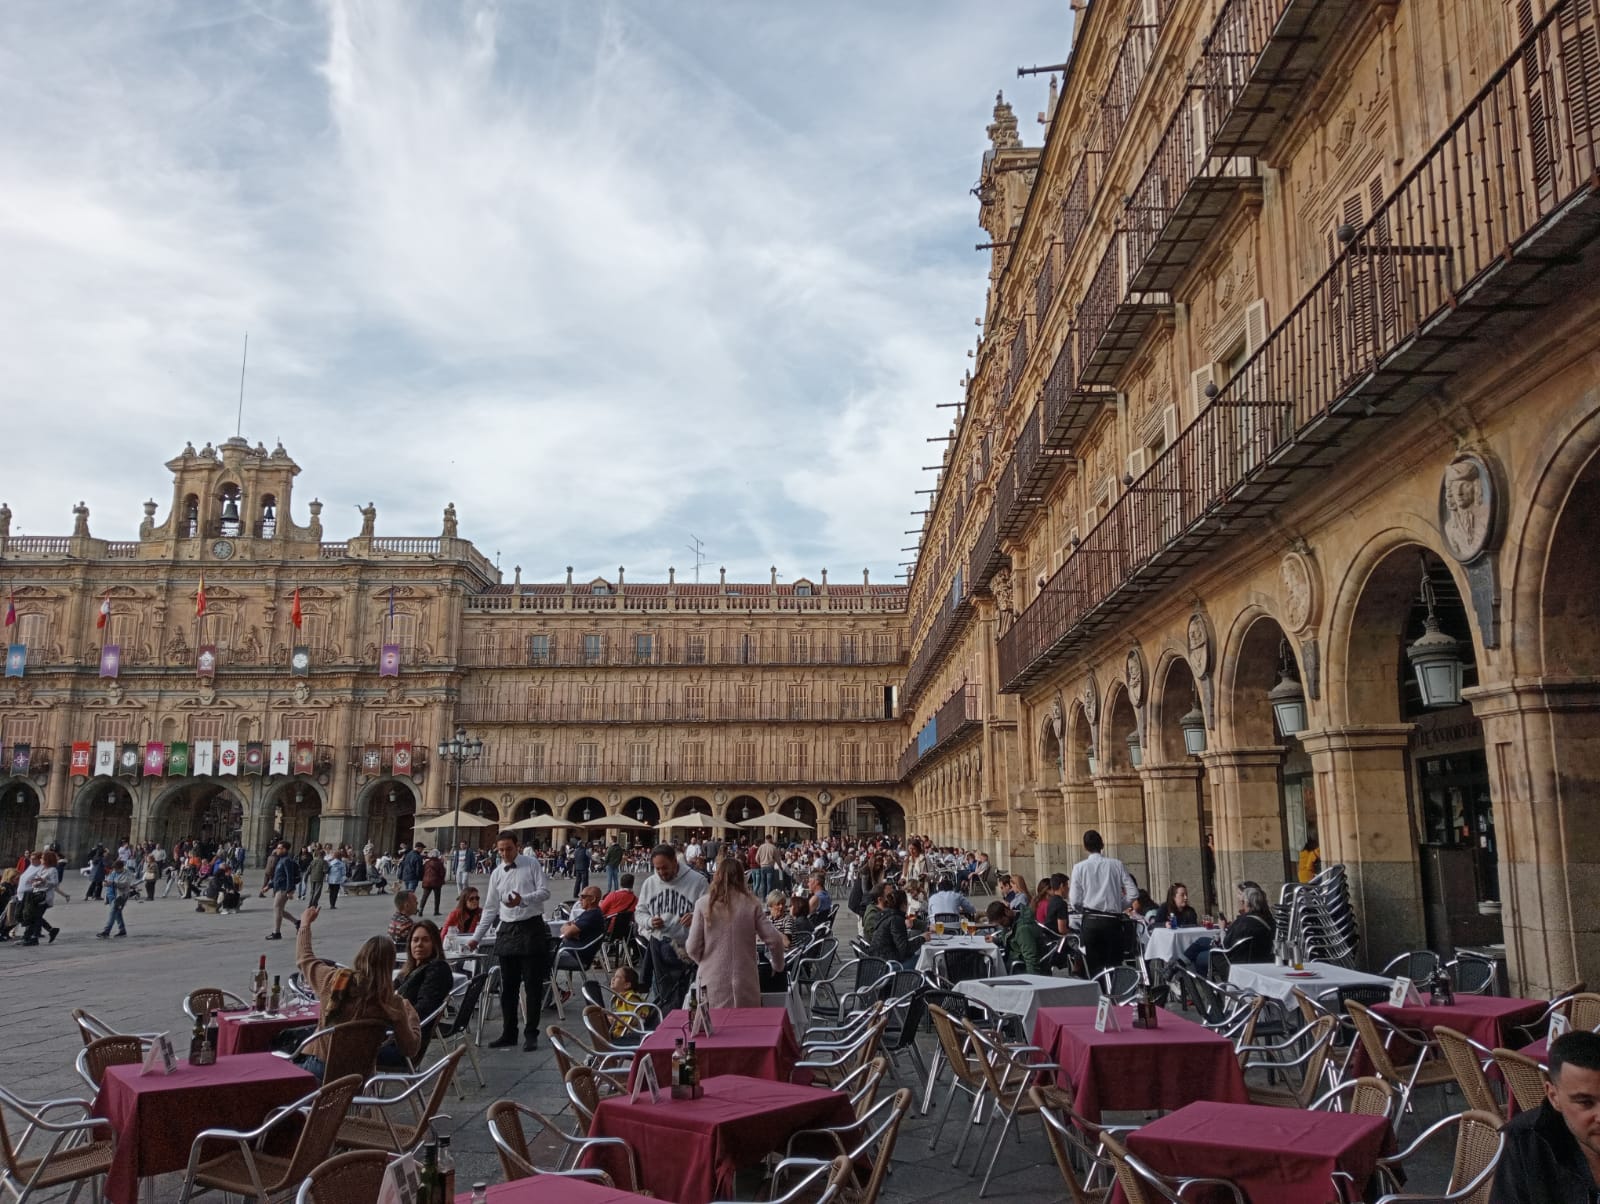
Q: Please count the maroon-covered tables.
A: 9